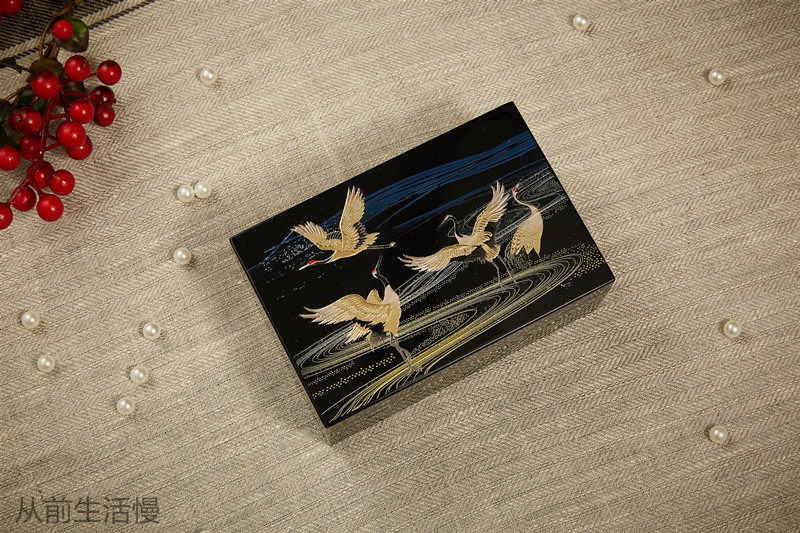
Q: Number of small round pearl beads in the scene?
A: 13